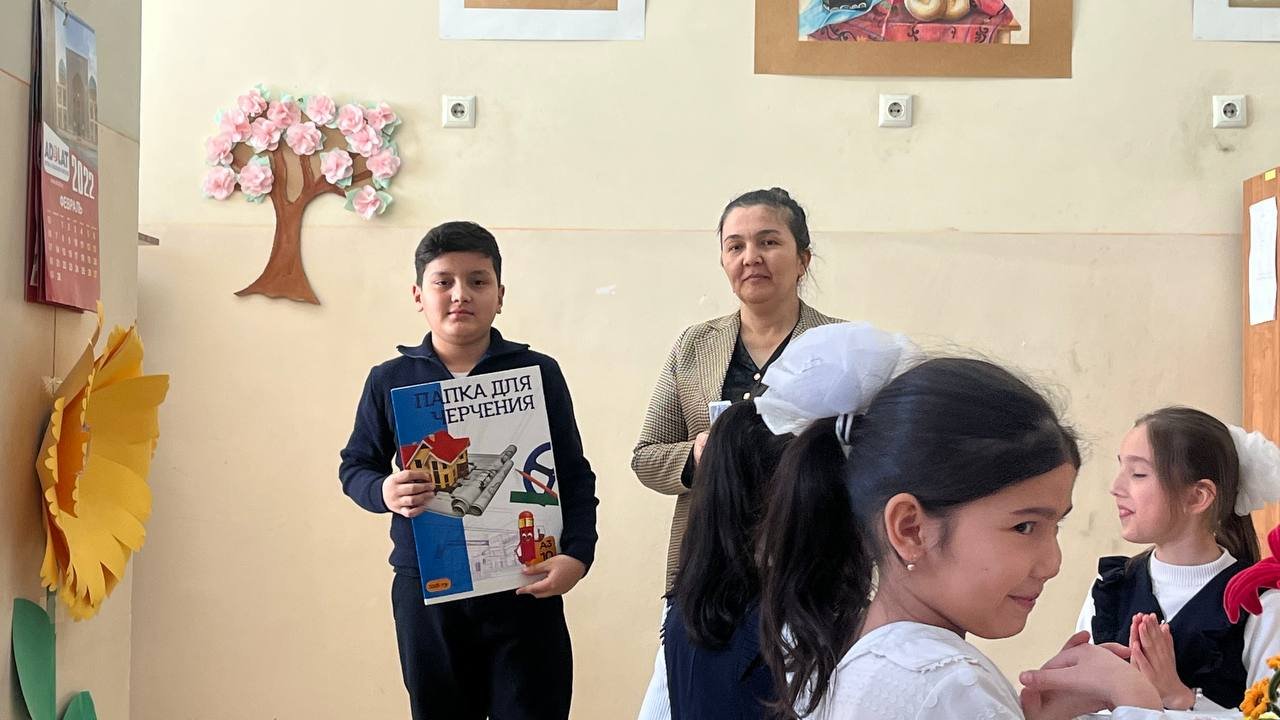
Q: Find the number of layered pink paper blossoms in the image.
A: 15